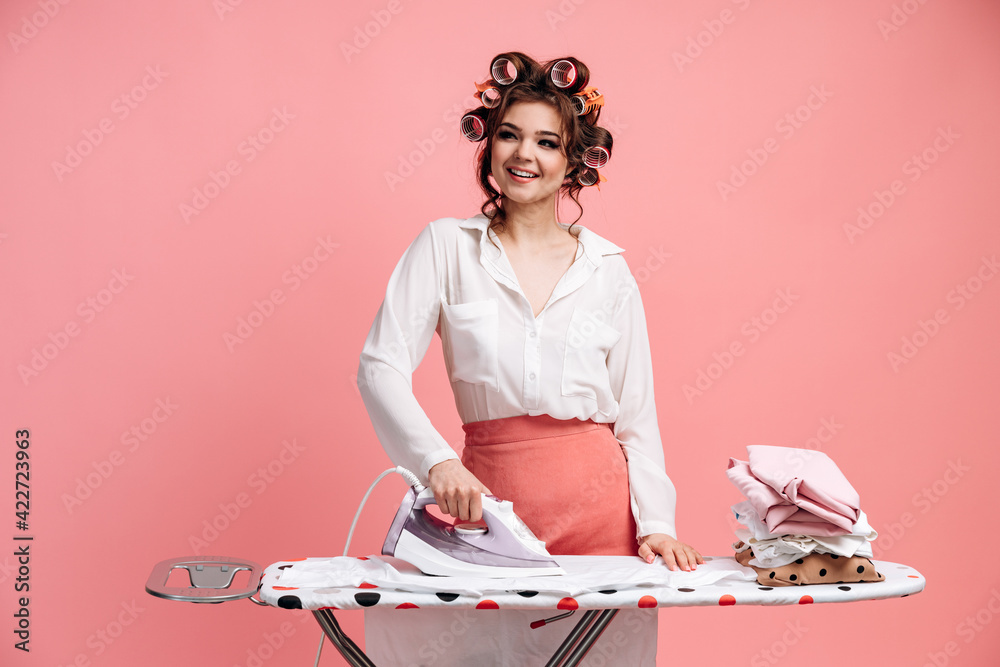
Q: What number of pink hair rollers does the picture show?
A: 4